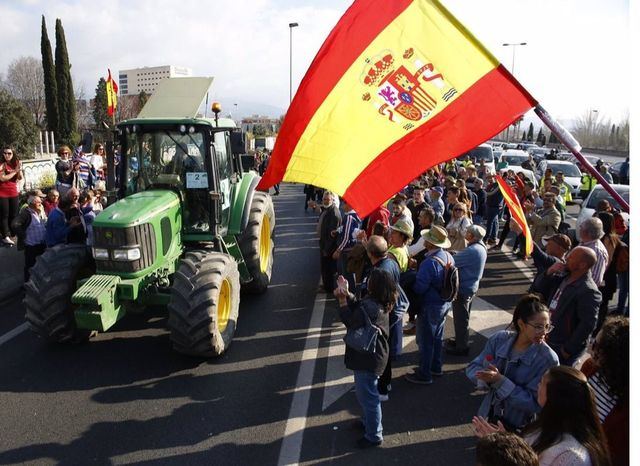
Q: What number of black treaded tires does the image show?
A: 3